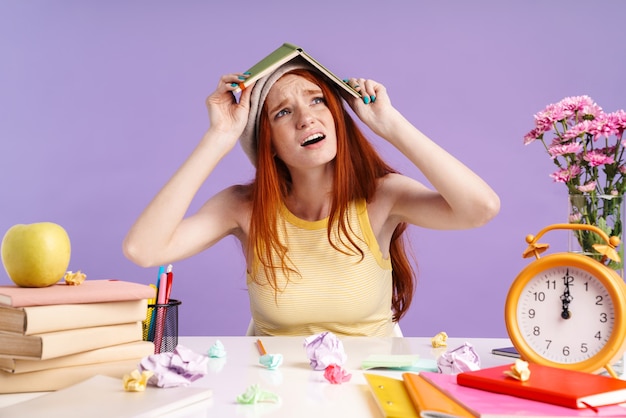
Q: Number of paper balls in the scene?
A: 11